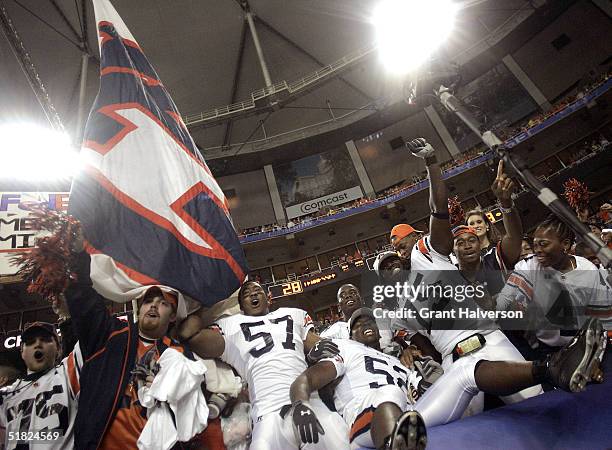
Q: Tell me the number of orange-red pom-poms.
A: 3